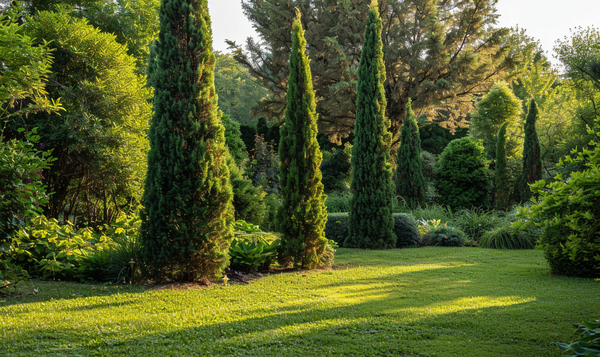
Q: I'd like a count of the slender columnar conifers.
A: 6